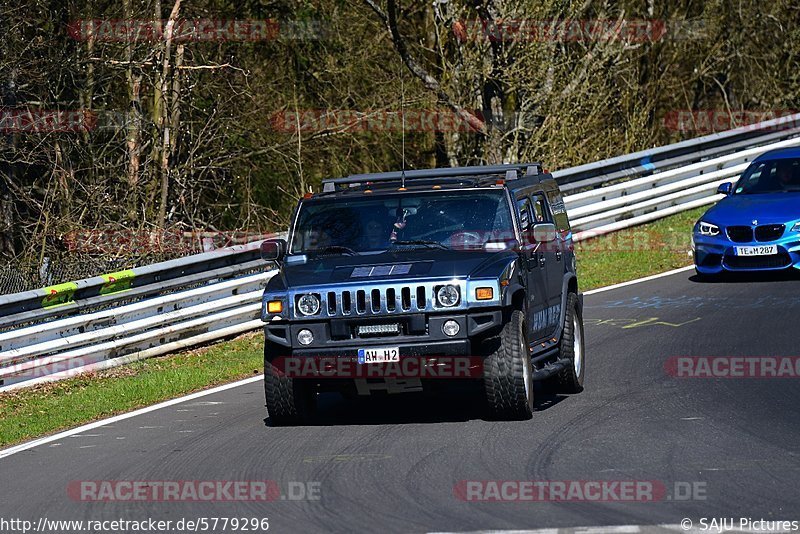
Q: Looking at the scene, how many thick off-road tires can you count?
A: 3